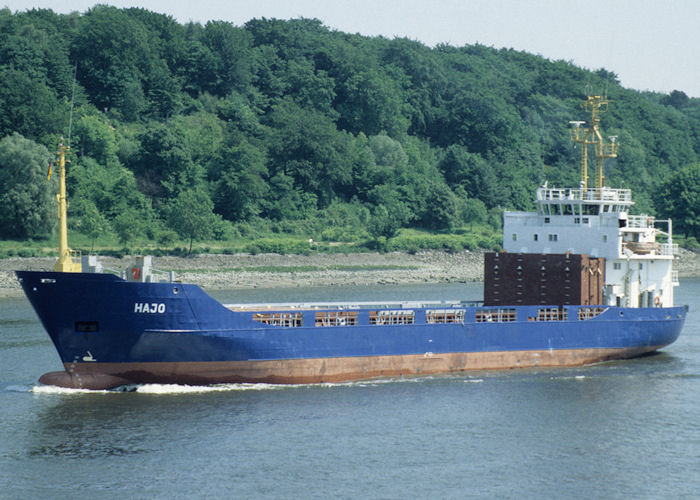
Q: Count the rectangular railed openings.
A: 7